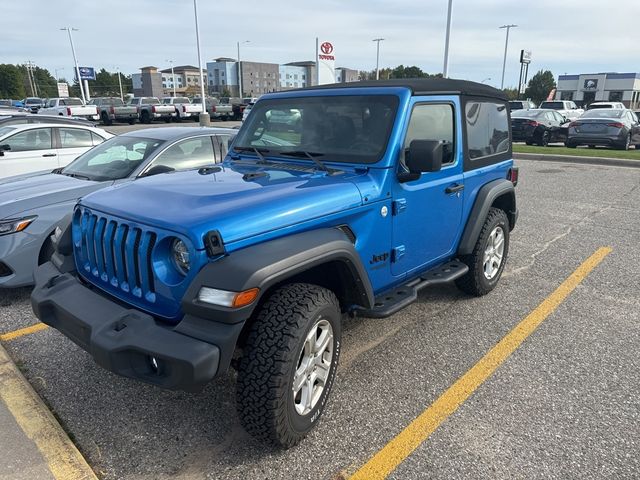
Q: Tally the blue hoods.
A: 1